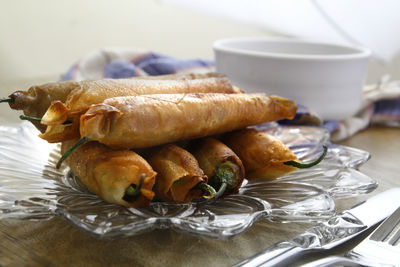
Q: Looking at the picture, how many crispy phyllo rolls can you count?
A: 7